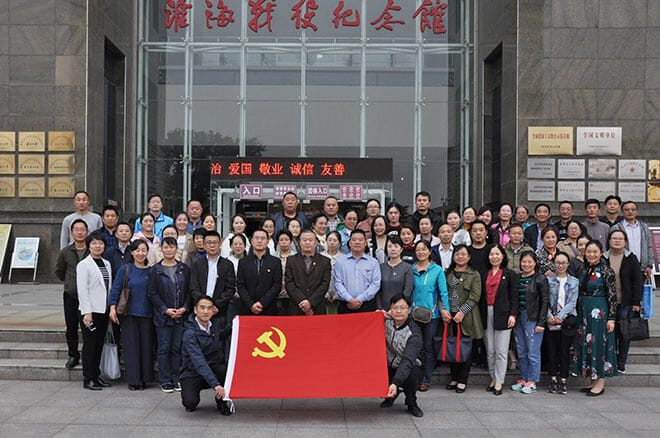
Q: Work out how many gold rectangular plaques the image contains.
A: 12